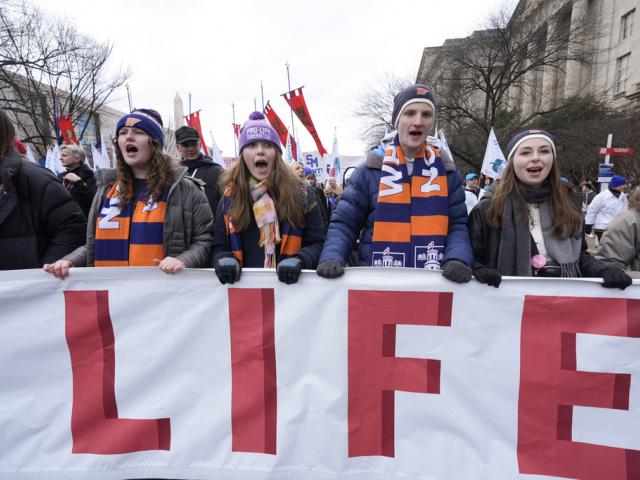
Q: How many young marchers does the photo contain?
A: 4